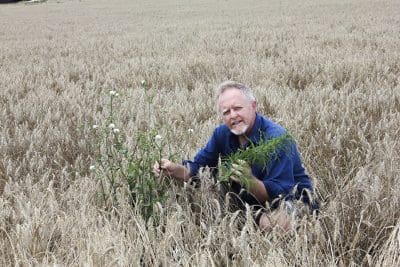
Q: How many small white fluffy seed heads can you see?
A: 9